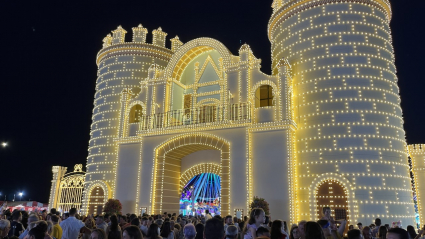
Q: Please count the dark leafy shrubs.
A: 2